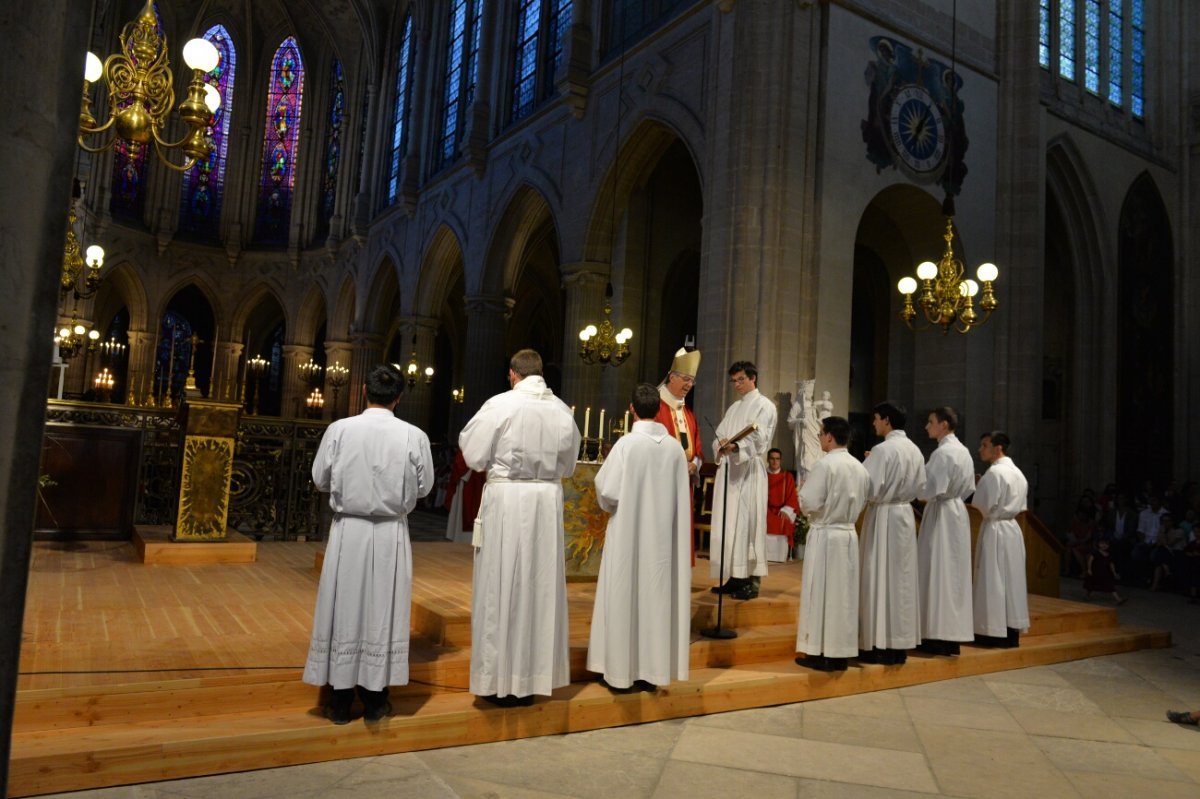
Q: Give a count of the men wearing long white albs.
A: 8